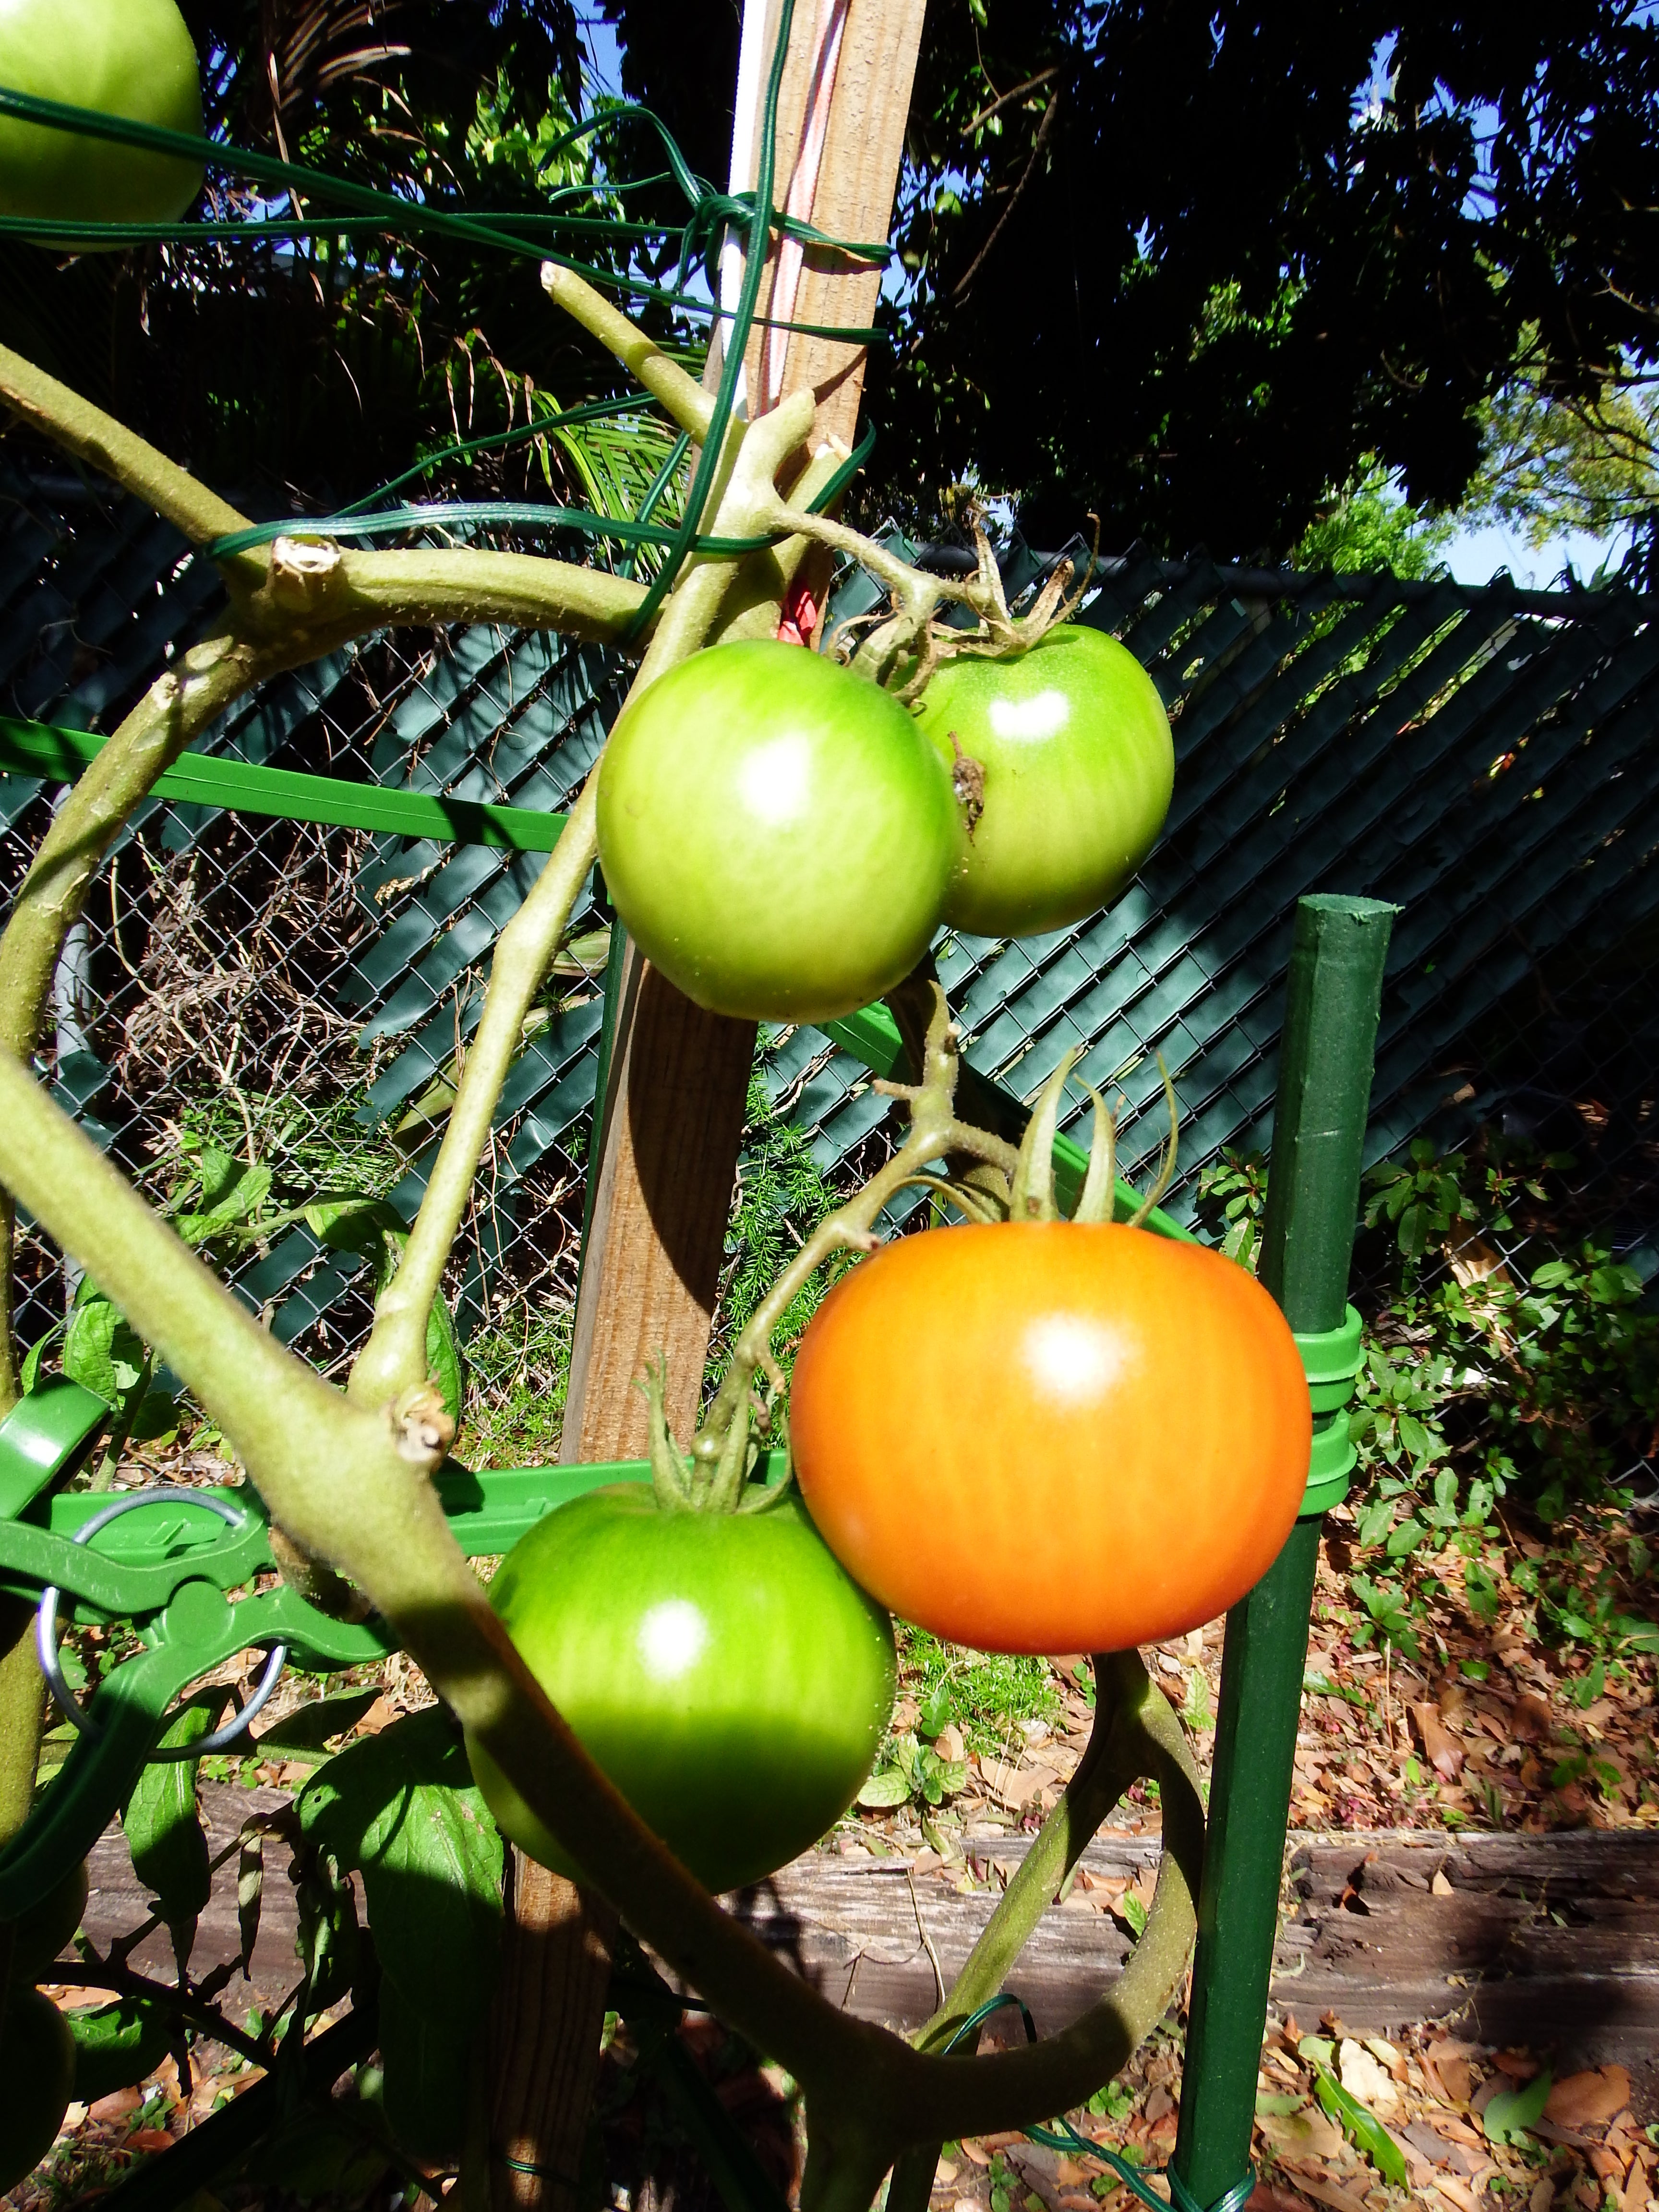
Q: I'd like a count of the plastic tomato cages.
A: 1